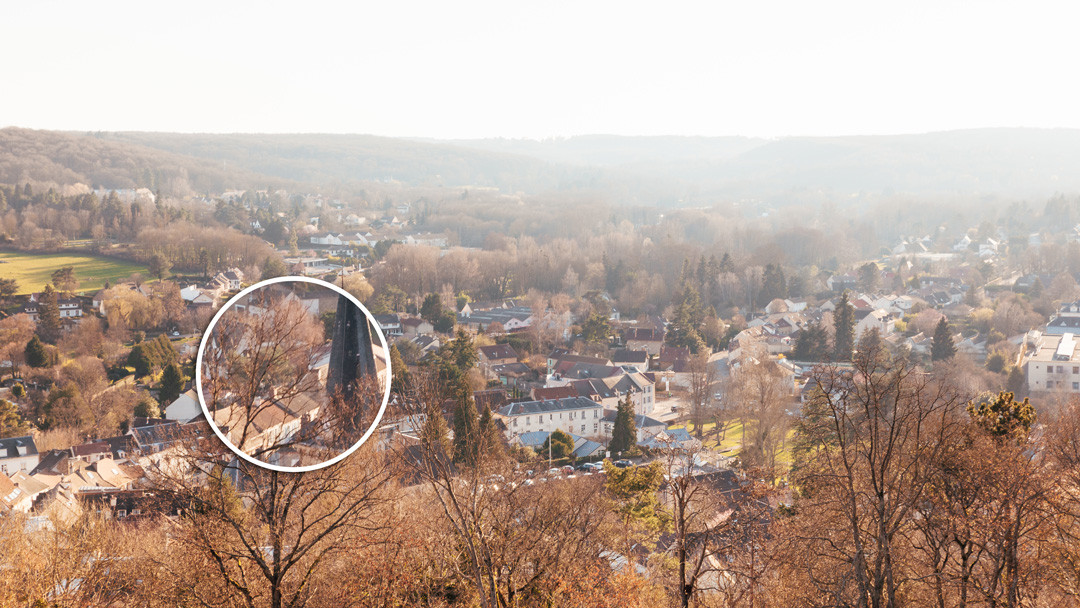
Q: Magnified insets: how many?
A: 1